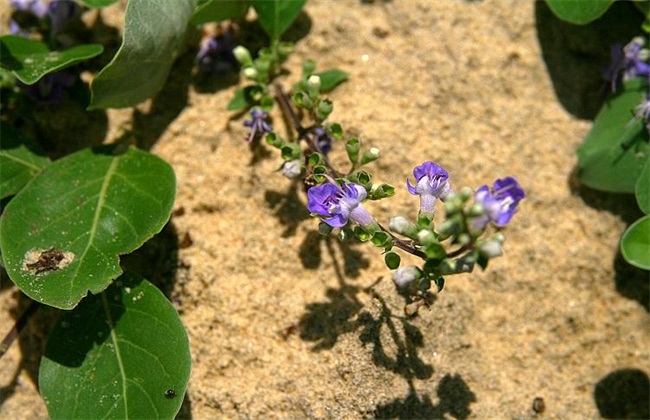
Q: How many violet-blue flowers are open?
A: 3